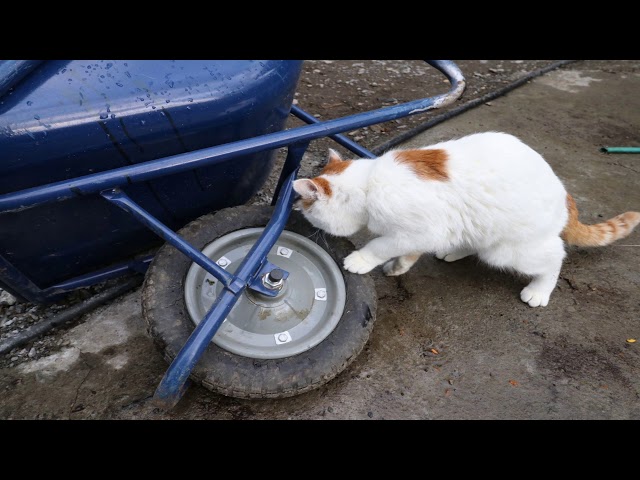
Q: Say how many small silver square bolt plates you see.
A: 4